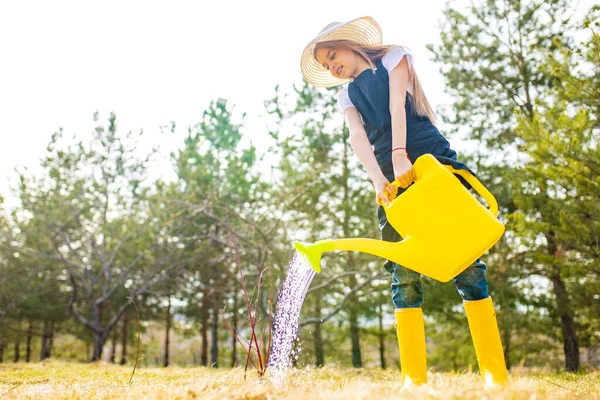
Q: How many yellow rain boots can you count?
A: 2